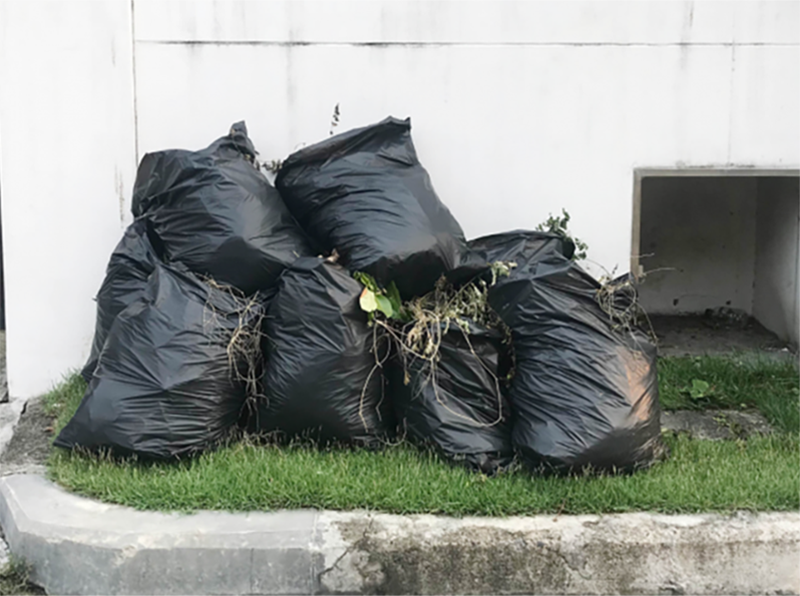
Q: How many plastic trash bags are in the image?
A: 8